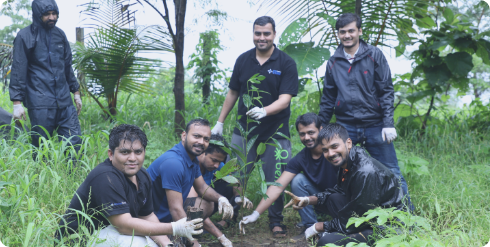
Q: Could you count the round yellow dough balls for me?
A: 0